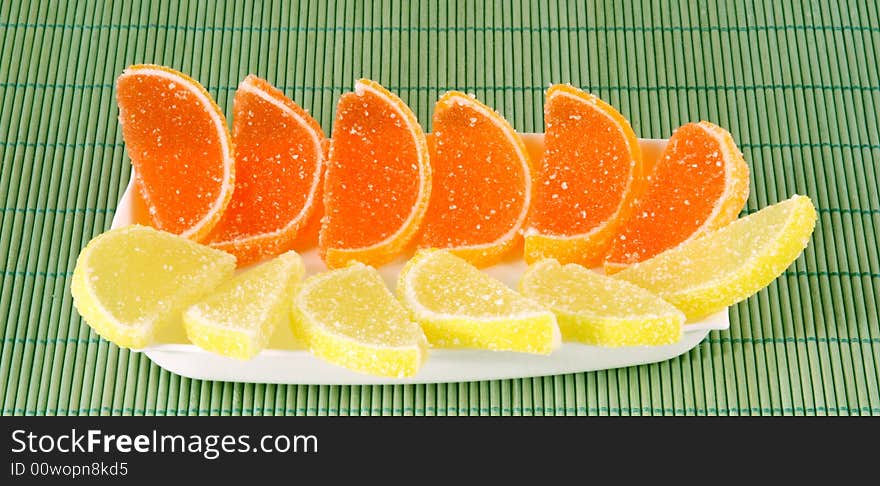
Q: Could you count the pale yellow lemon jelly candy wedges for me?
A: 6